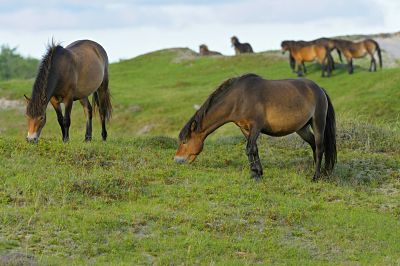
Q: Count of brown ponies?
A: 7